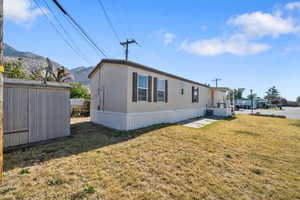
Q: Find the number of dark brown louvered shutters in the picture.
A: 6